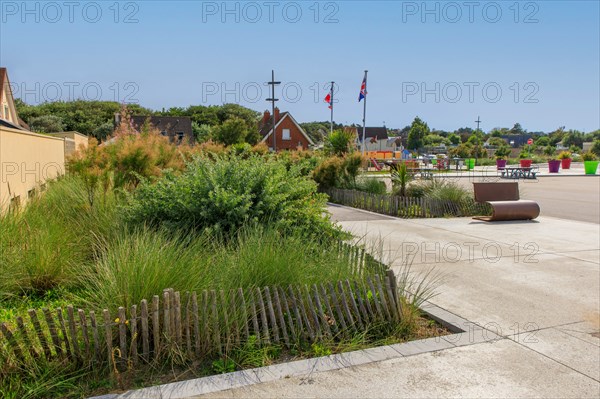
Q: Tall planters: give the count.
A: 6